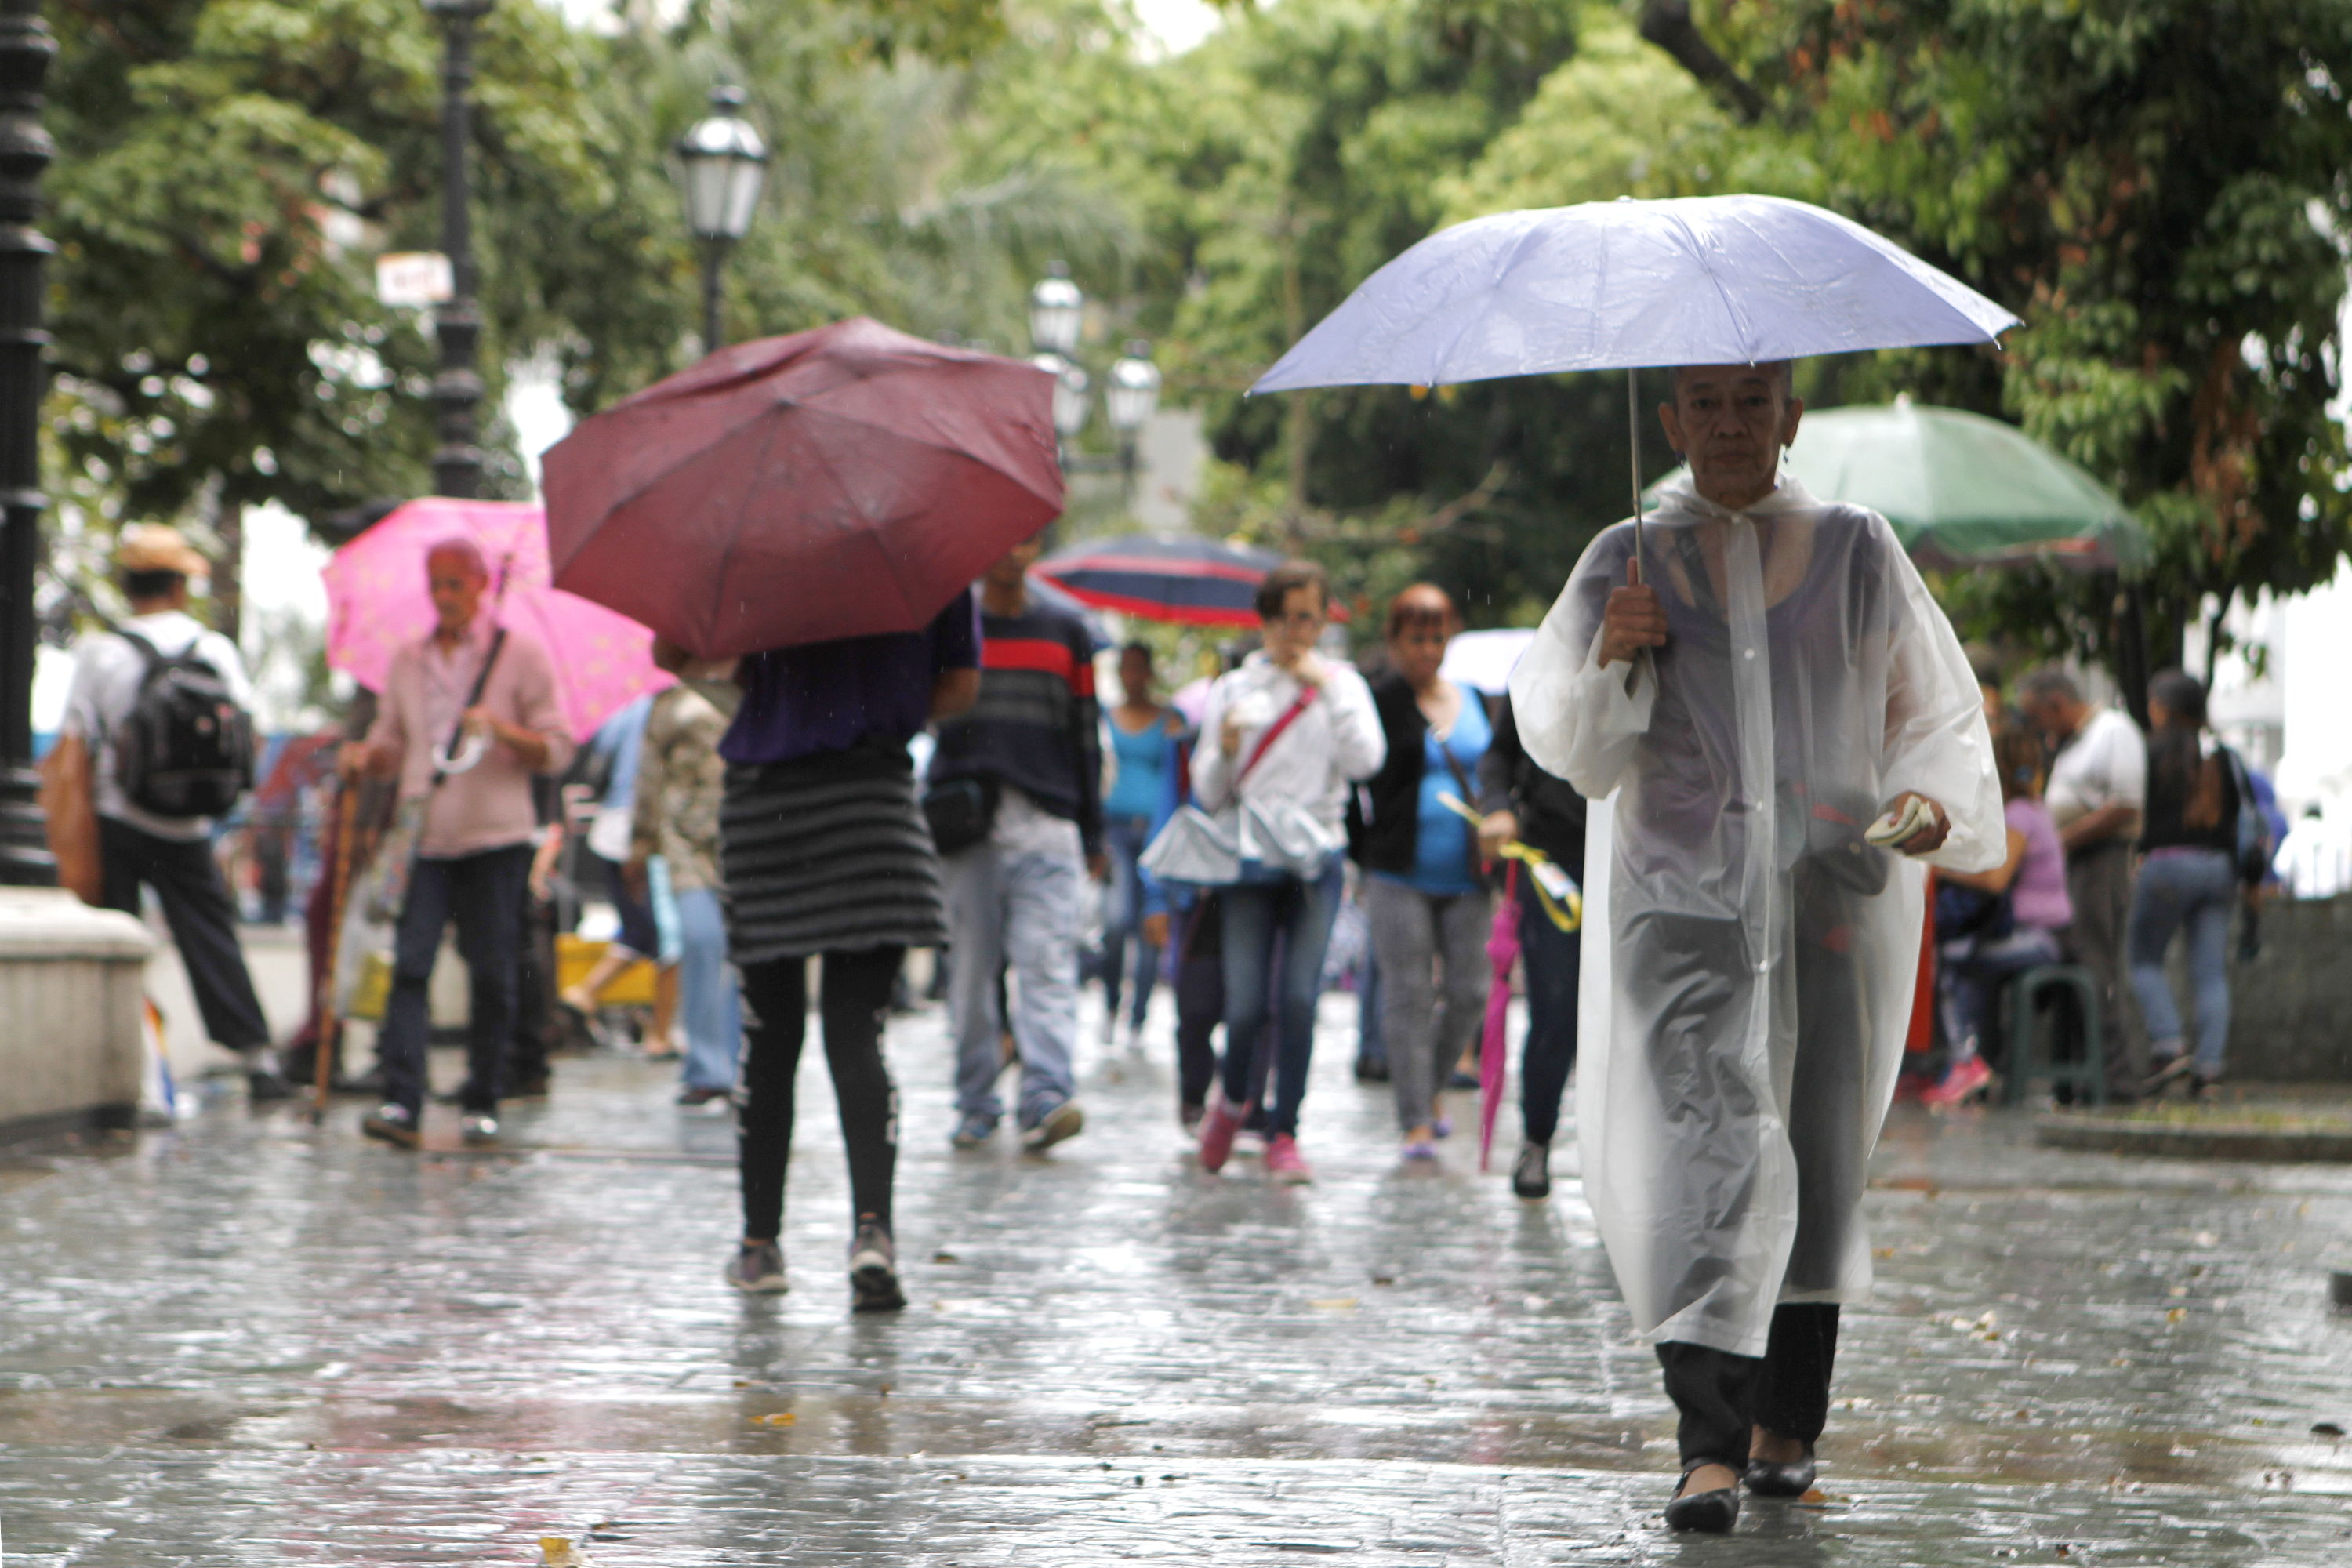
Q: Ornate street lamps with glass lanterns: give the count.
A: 4